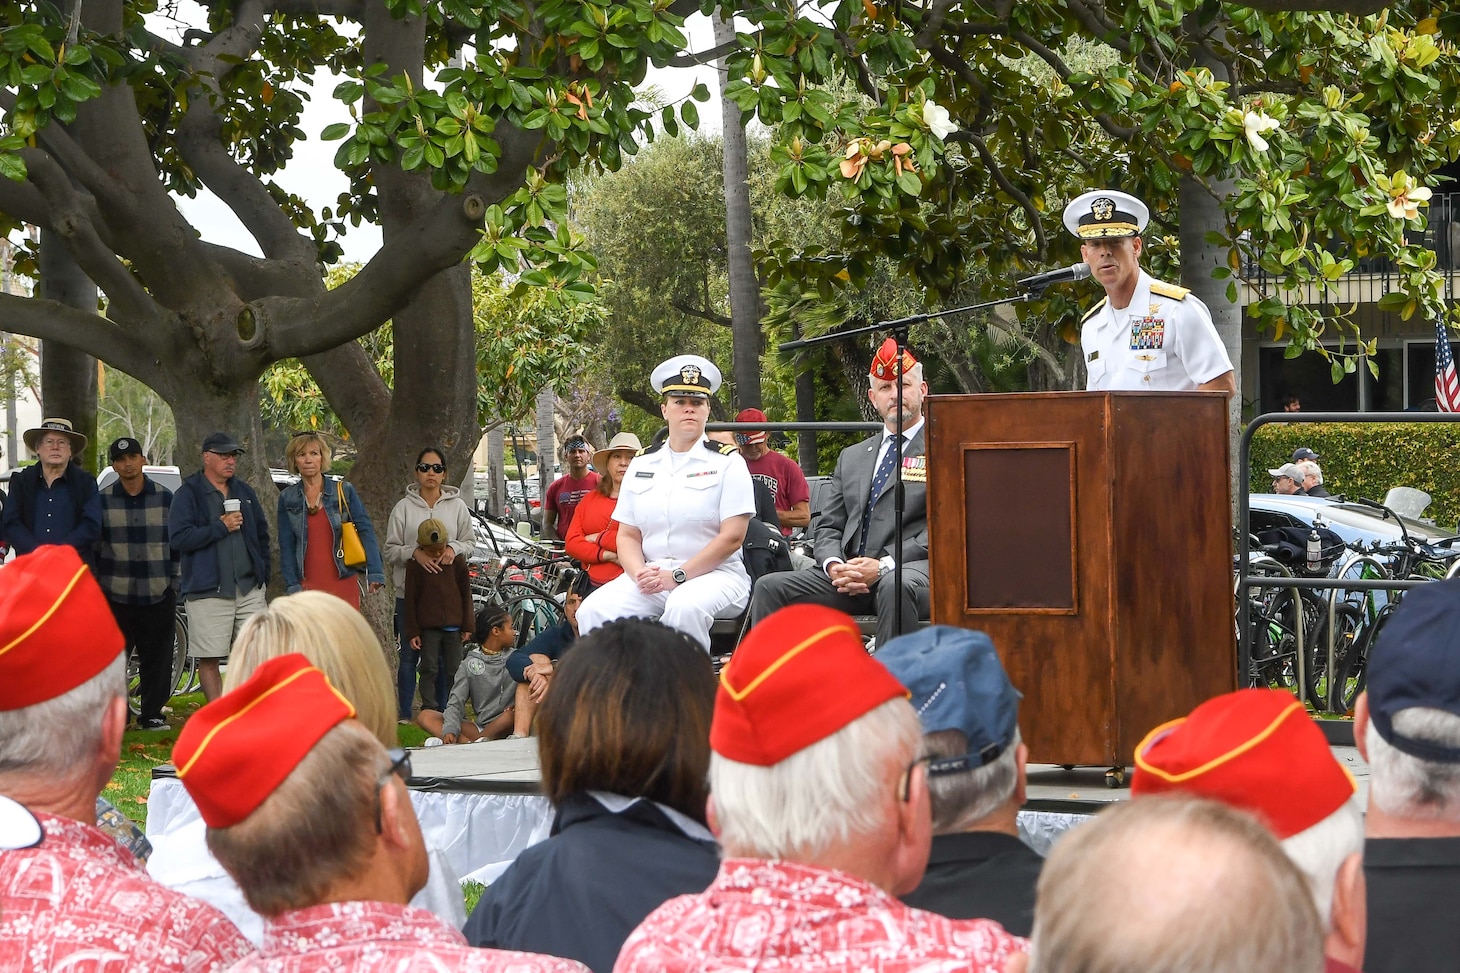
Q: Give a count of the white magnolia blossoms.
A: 3